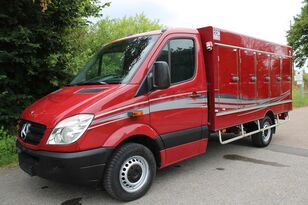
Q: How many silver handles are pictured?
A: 5